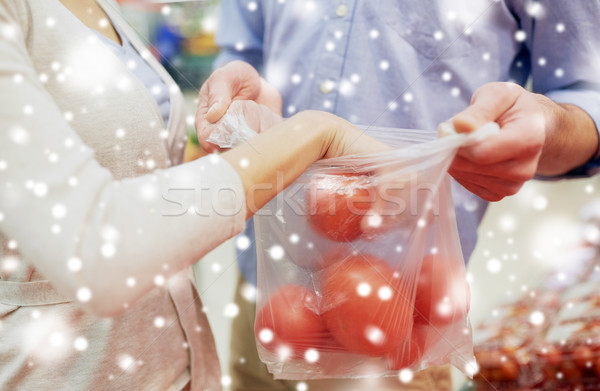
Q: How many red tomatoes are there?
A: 5